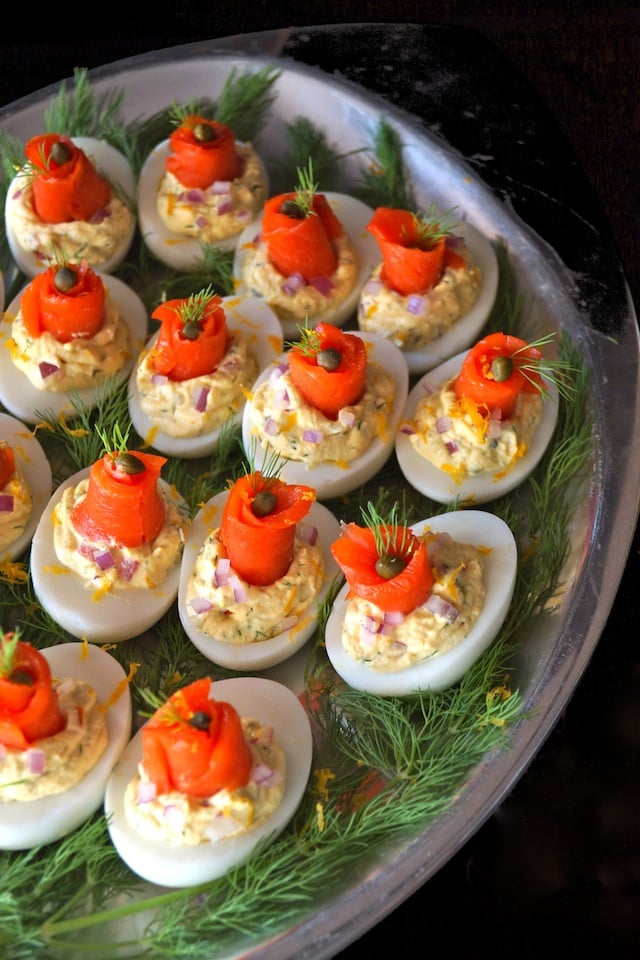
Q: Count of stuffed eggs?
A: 14